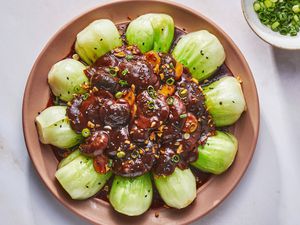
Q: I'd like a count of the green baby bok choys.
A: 10